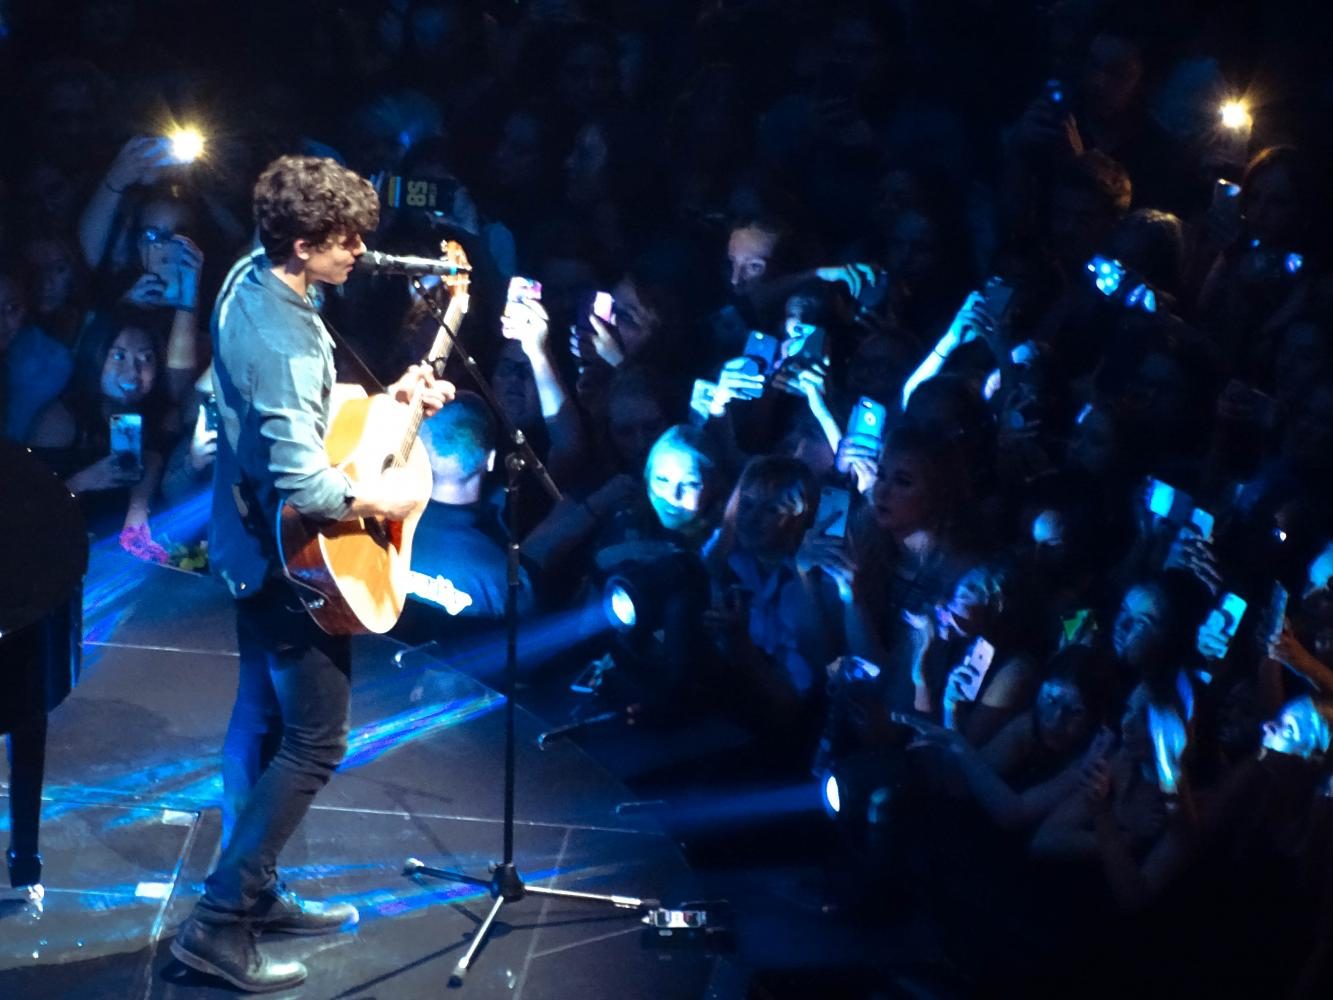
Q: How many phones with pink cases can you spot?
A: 2